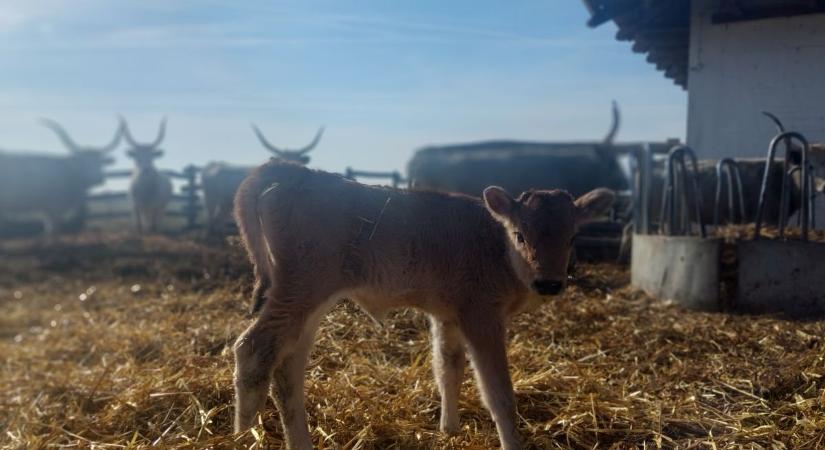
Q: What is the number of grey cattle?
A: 5